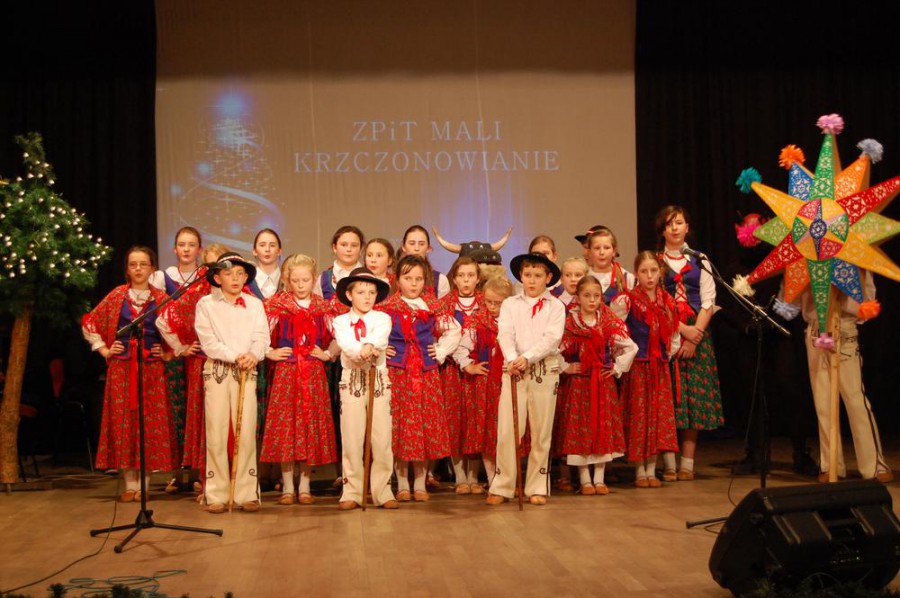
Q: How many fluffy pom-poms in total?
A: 9